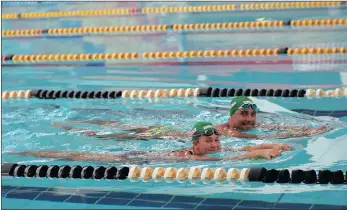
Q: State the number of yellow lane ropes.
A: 3